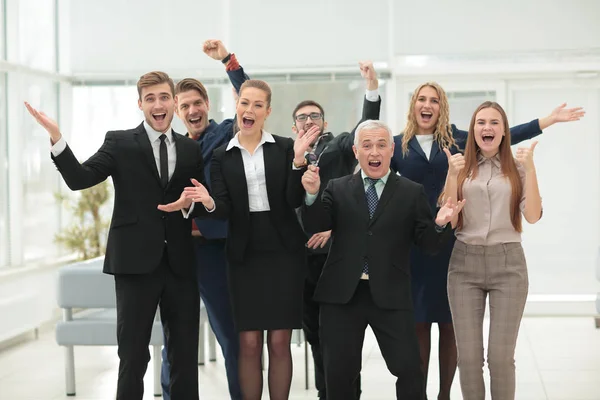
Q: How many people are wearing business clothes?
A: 7